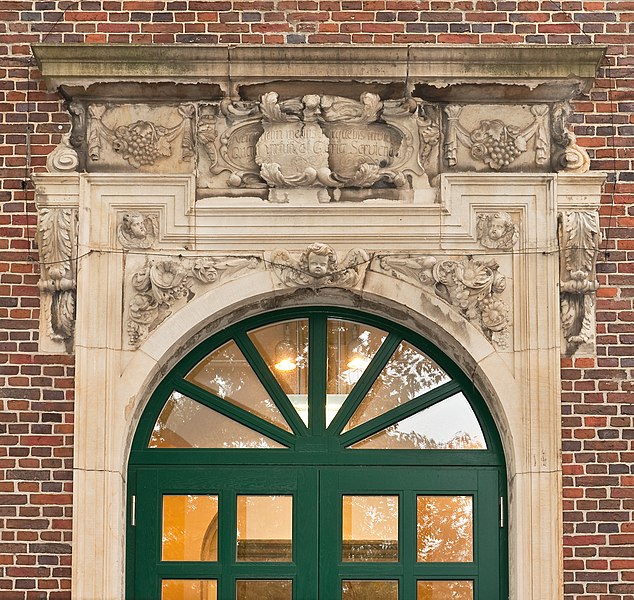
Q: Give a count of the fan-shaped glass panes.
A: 6